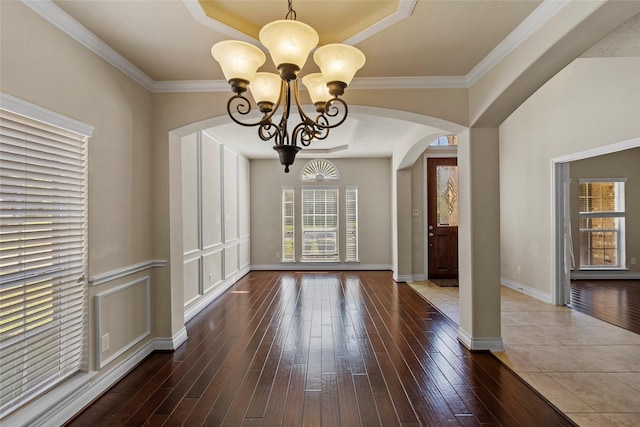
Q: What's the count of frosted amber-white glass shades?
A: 5